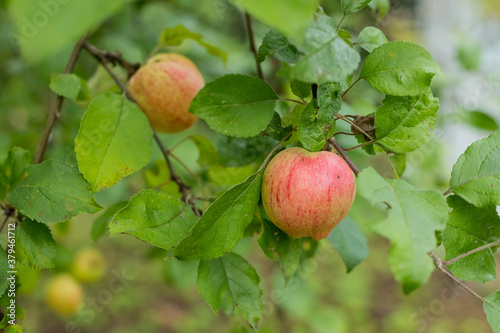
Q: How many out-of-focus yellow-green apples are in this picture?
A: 2